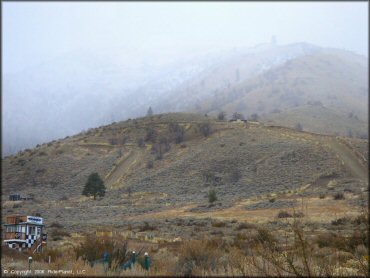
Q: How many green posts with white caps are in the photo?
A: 3